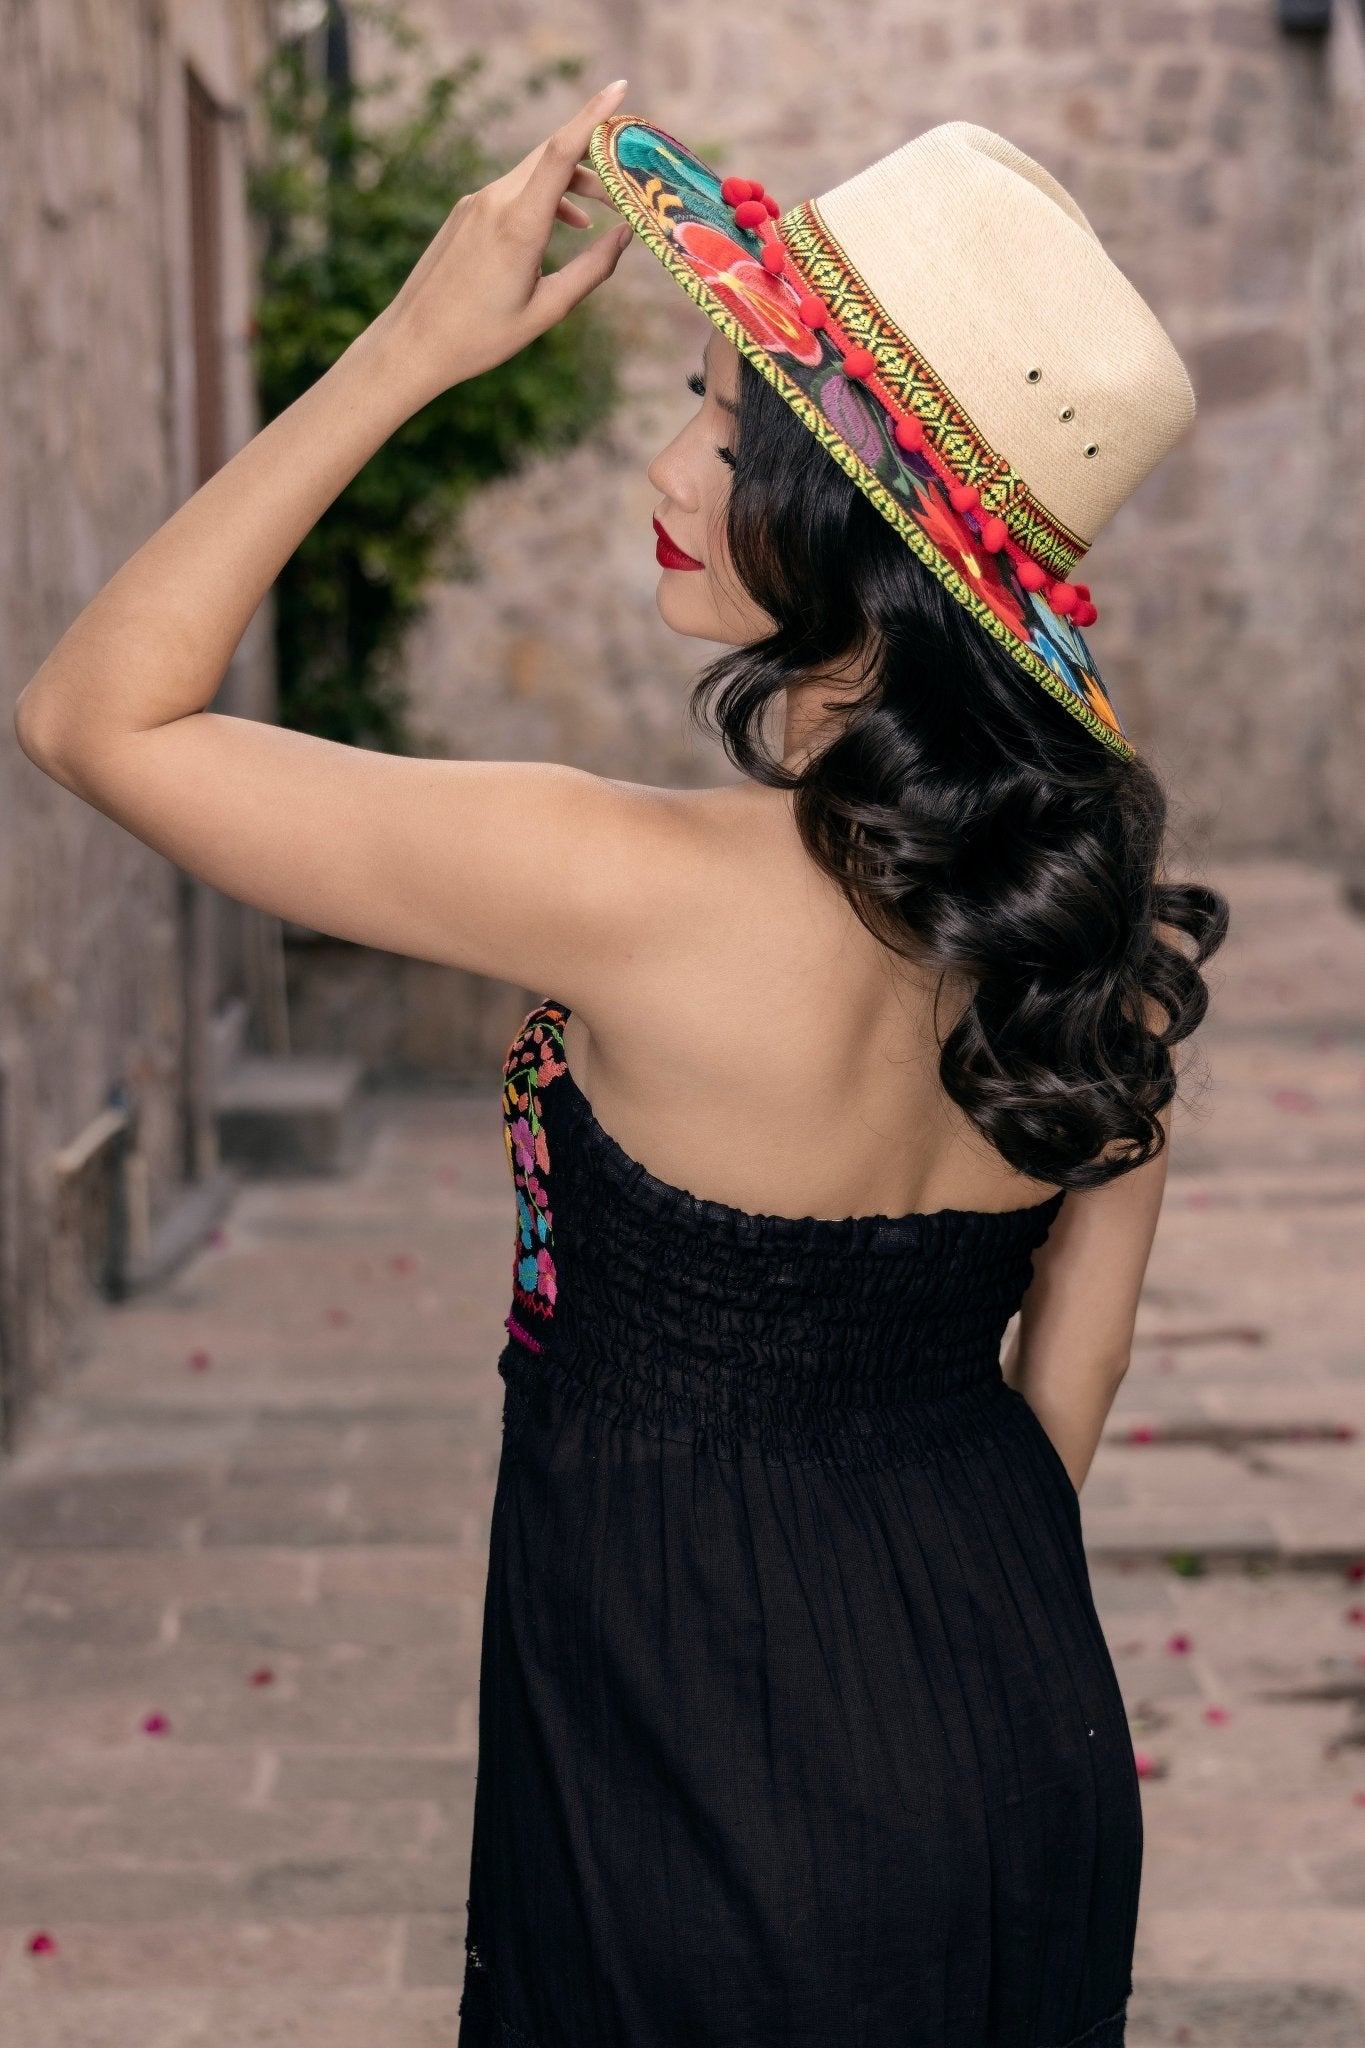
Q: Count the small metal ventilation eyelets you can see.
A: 3